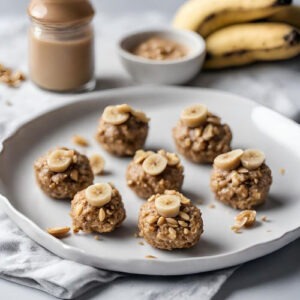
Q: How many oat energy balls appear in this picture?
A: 7